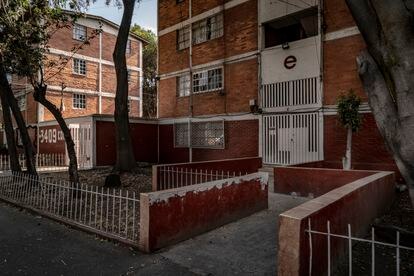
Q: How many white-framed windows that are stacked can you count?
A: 3